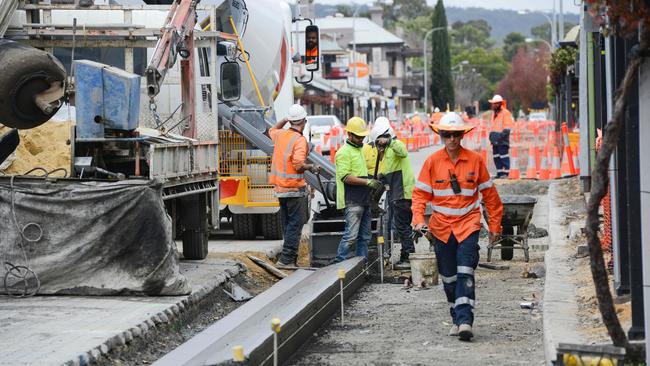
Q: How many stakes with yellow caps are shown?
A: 4